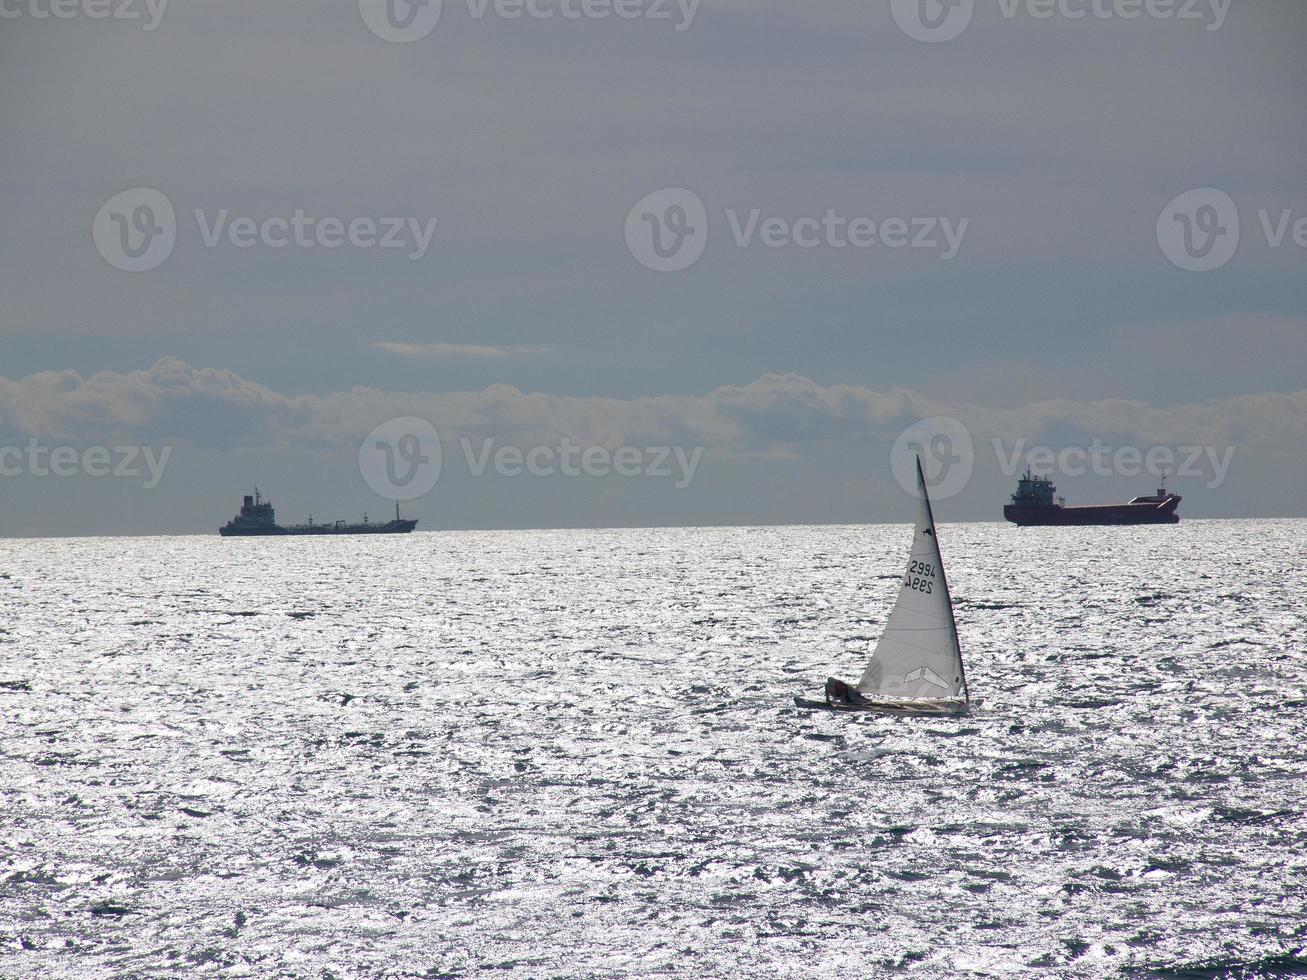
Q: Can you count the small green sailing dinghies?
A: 0